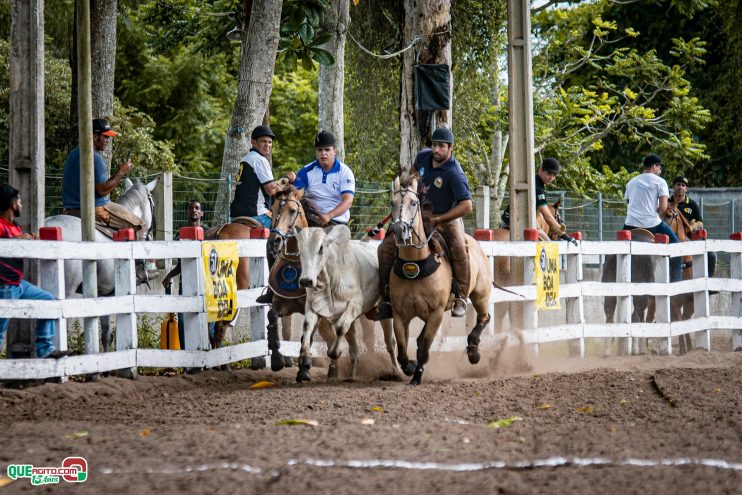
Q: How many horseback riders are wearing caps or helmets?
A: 7